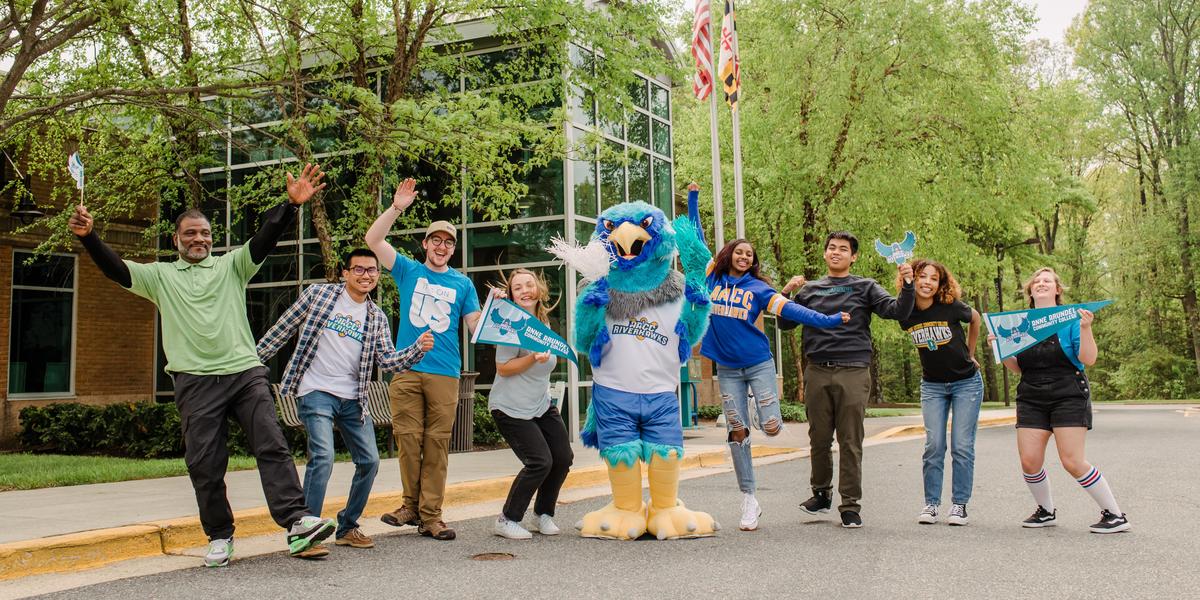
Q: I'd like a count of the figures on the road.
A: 9